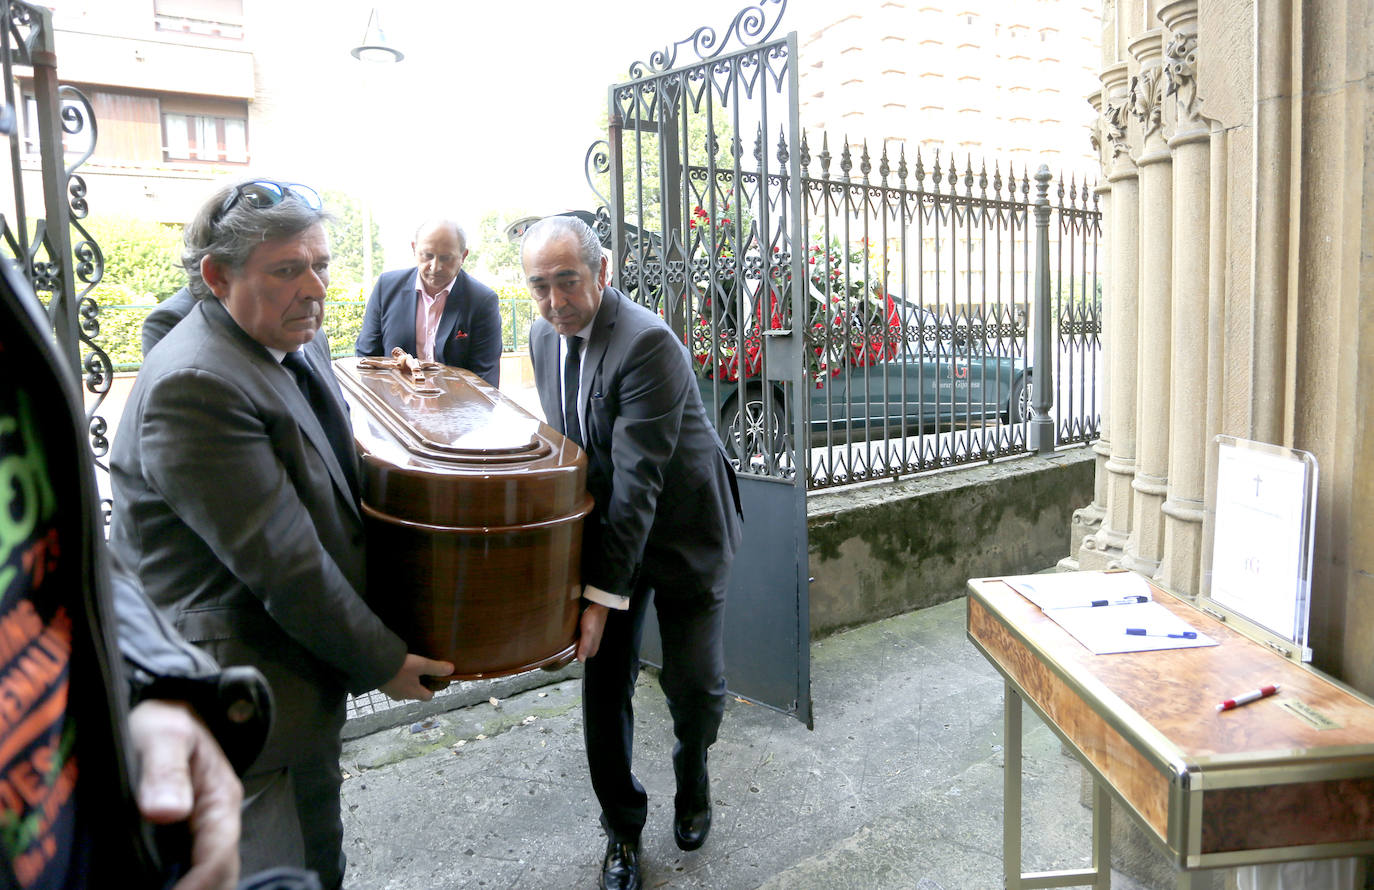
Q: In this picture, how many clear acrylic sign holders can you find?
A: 1